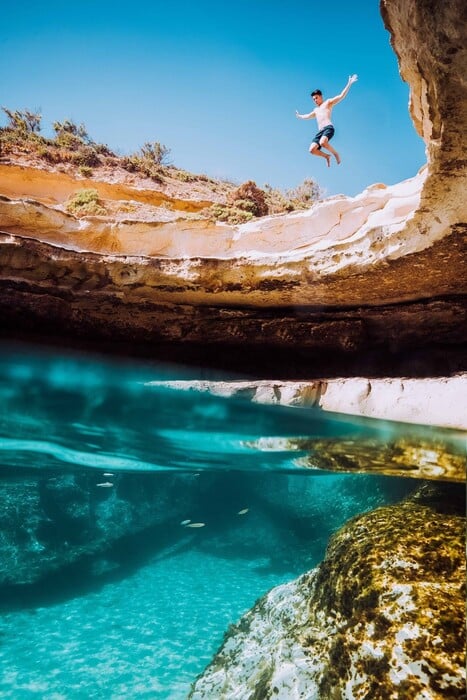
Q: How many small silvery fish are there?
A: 5